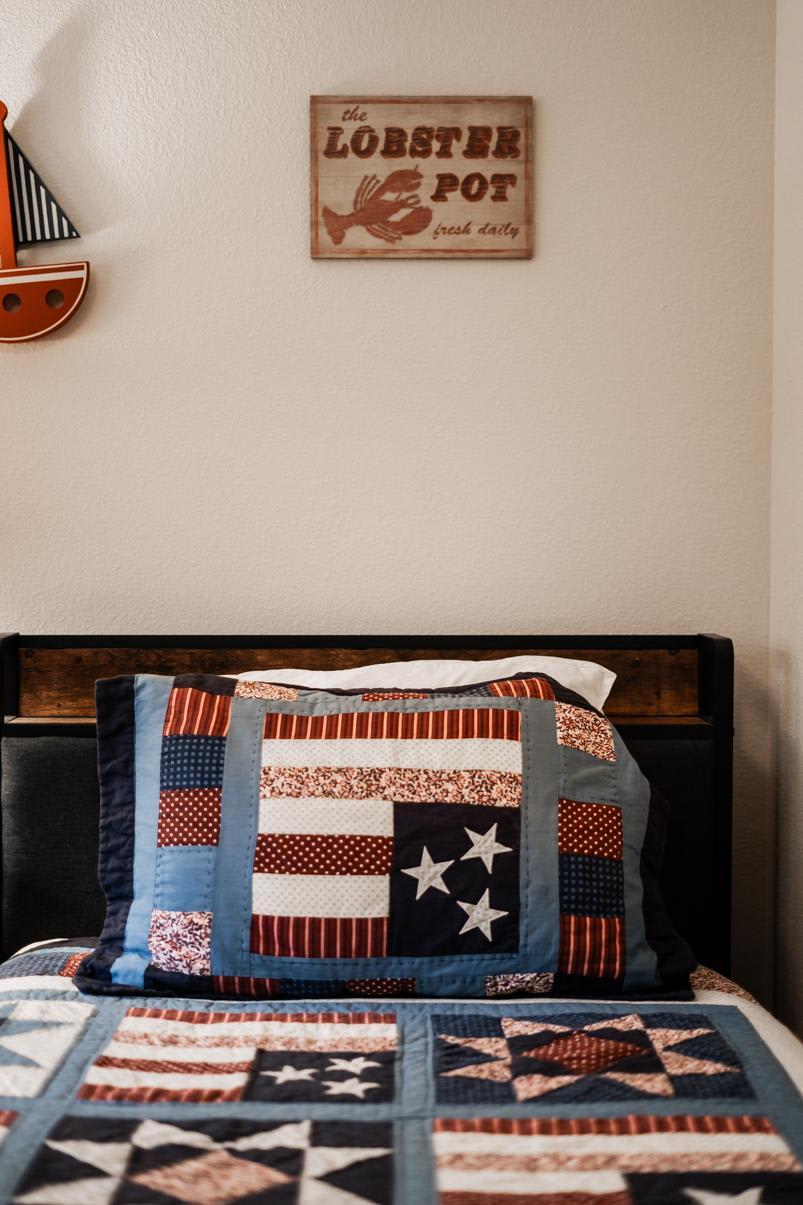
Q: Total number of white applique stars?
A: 7